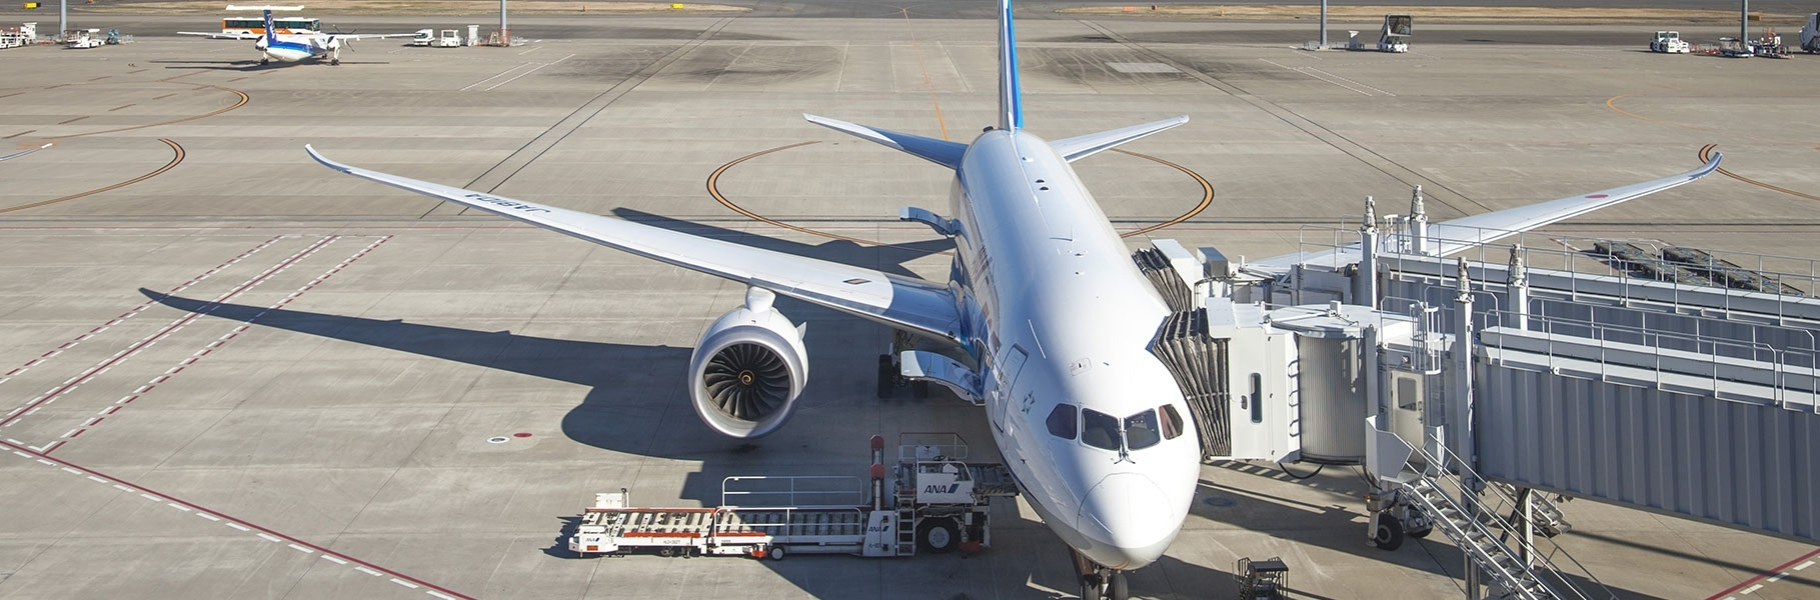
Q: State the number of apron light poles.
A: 4